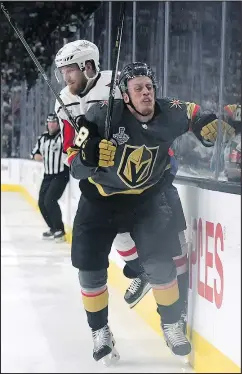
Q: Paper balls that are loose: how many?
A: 0